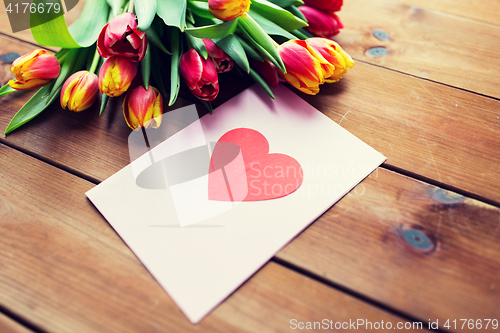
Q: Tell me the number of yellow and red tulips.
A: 7